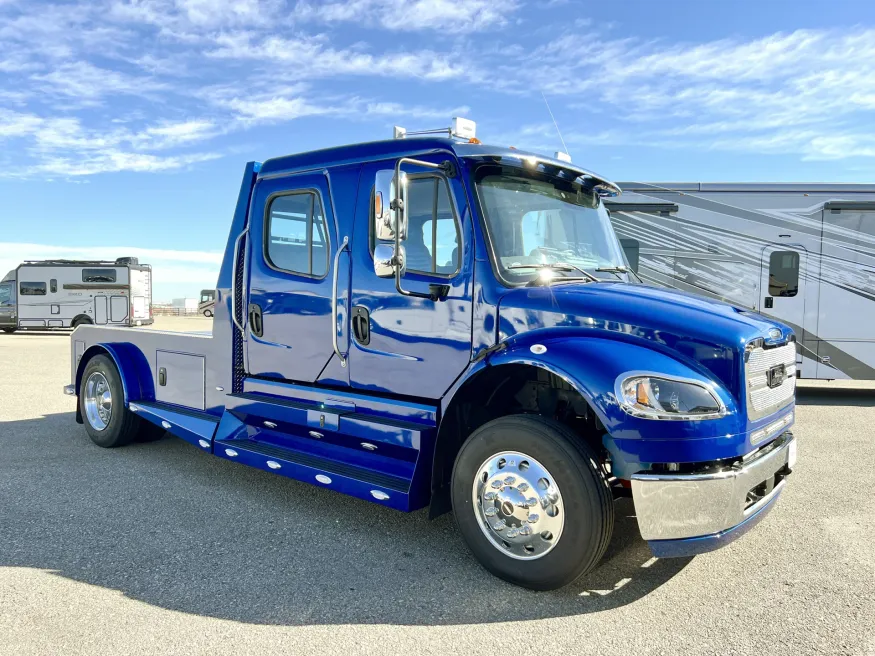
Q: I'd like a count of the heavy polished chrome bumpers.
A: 1